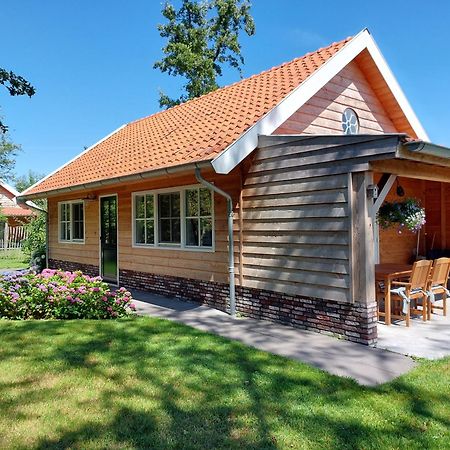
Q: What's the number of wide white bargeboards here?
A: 2